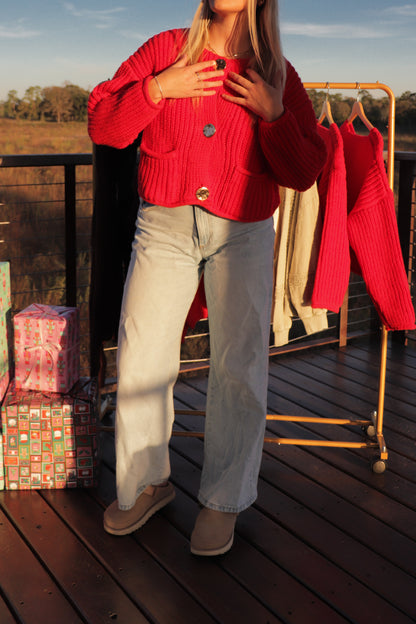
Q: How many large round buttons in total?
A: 3